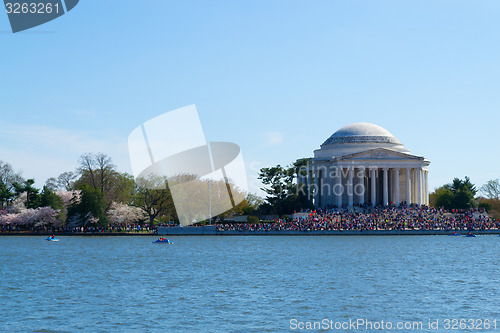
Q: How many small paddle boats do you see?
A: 4